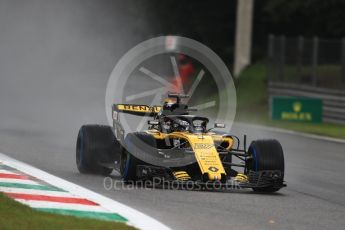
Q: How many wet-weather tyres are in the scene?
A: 3